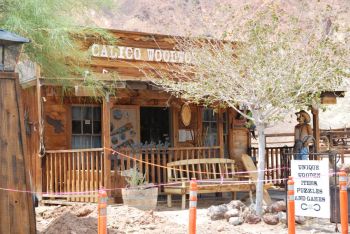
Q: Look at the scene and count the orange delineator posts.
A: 4